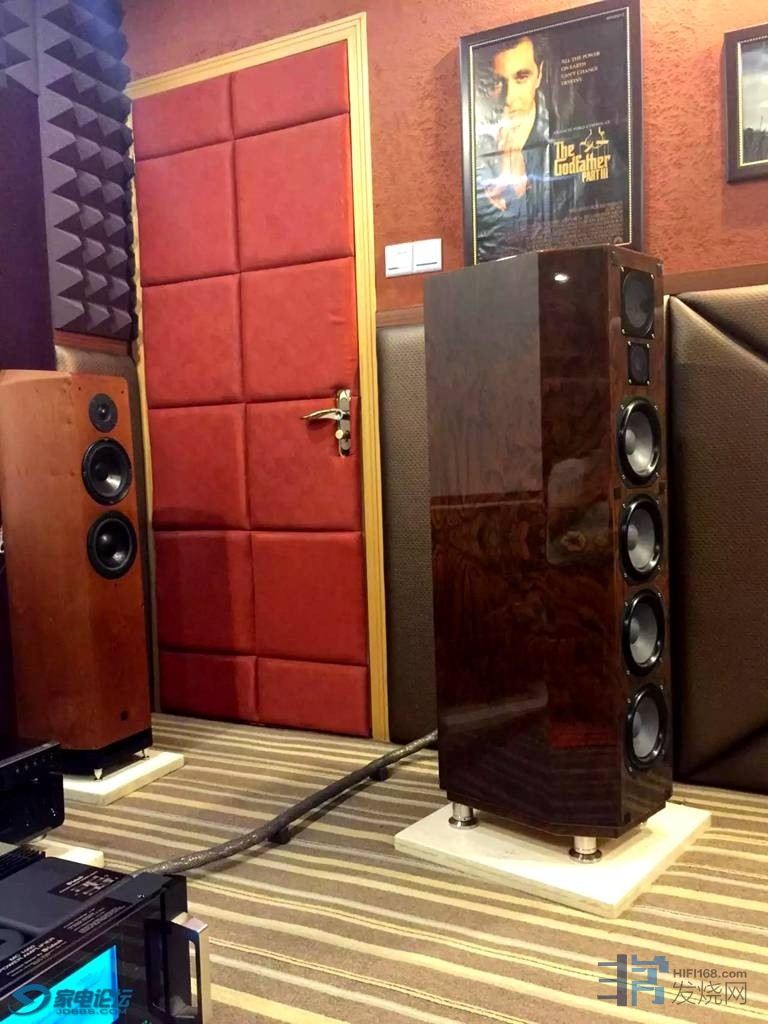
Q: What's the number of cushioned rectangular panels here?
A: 12